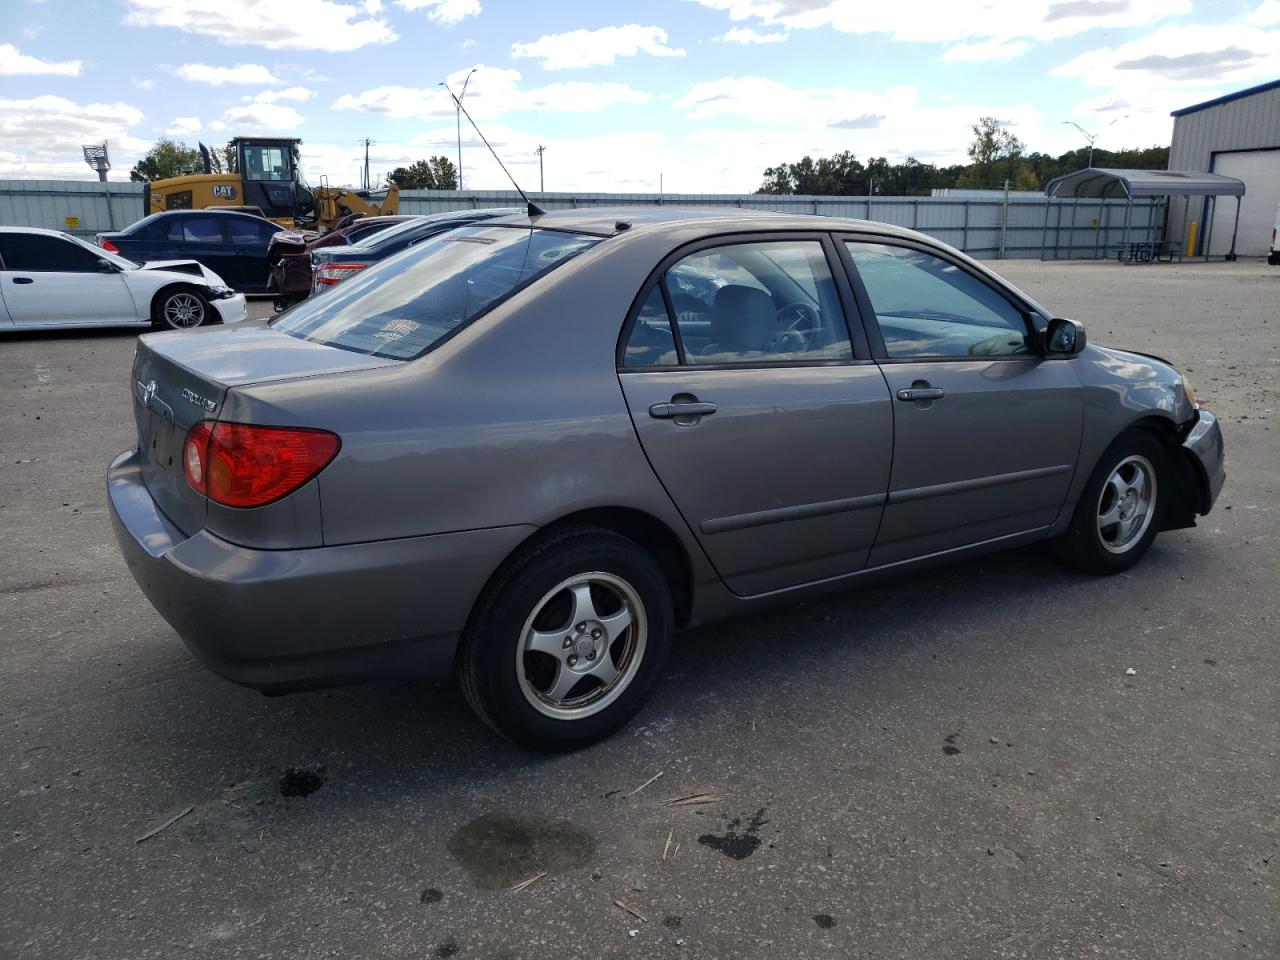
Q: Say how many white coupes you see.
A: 1